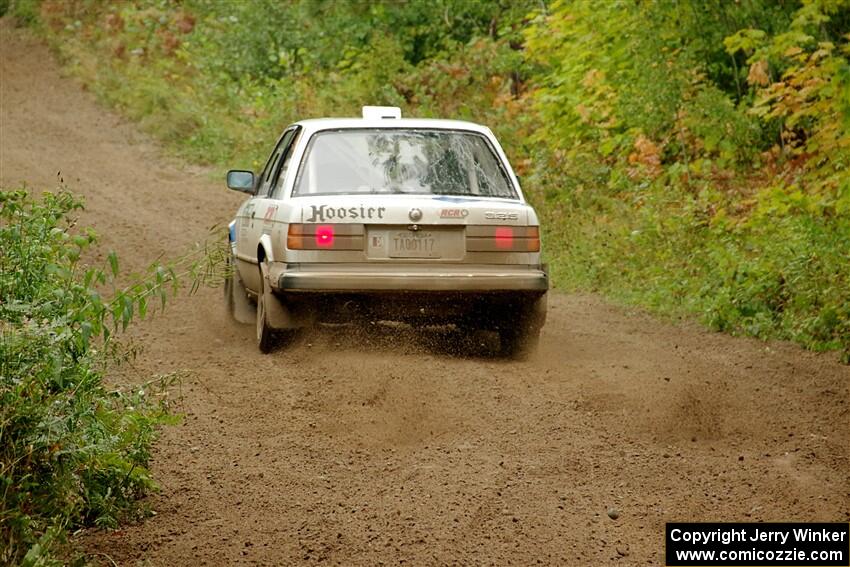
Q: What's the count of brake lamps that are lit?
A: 2